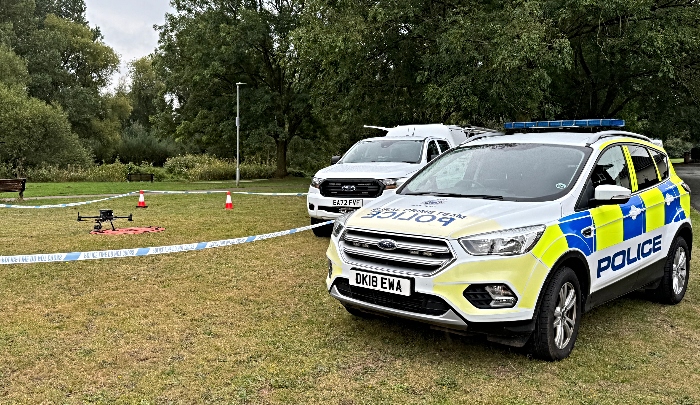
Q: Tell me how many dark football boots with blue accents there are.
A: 0